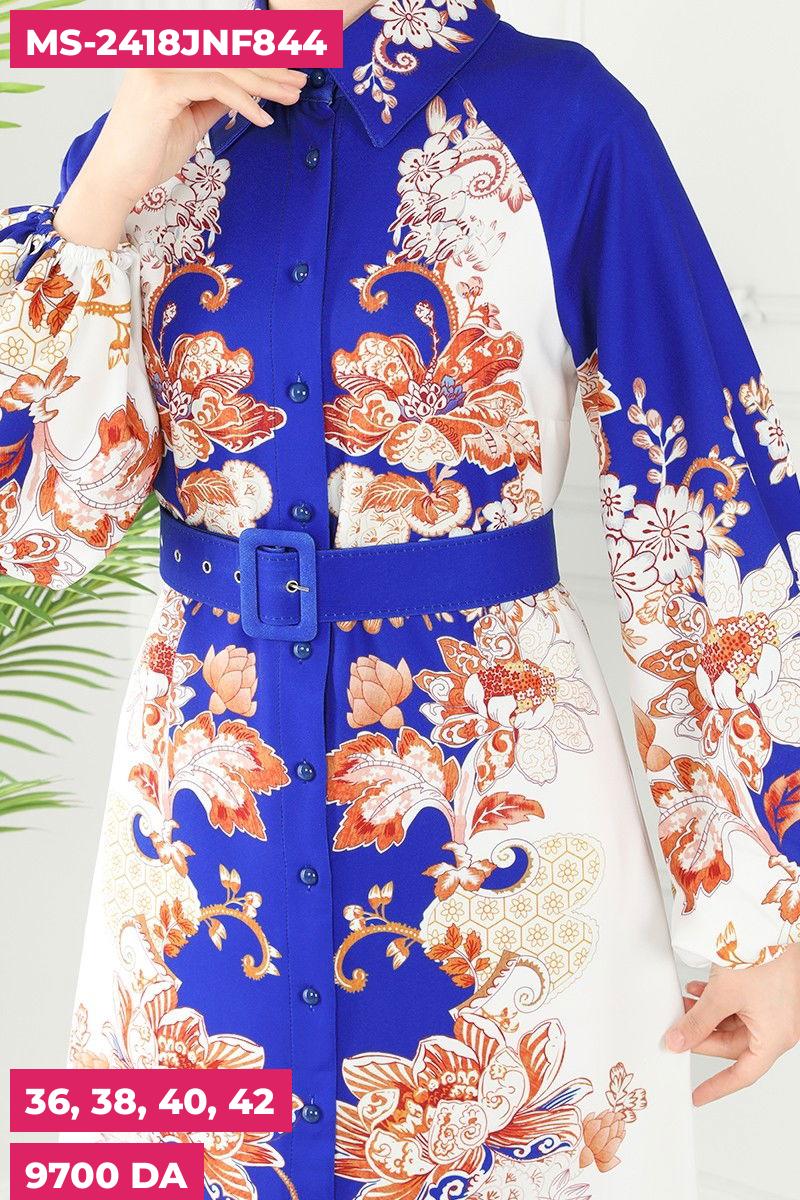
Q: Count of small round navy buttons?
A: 10